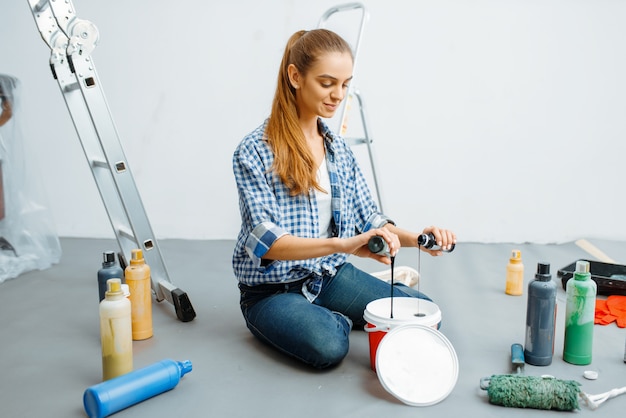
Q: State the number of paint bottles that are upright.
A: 6